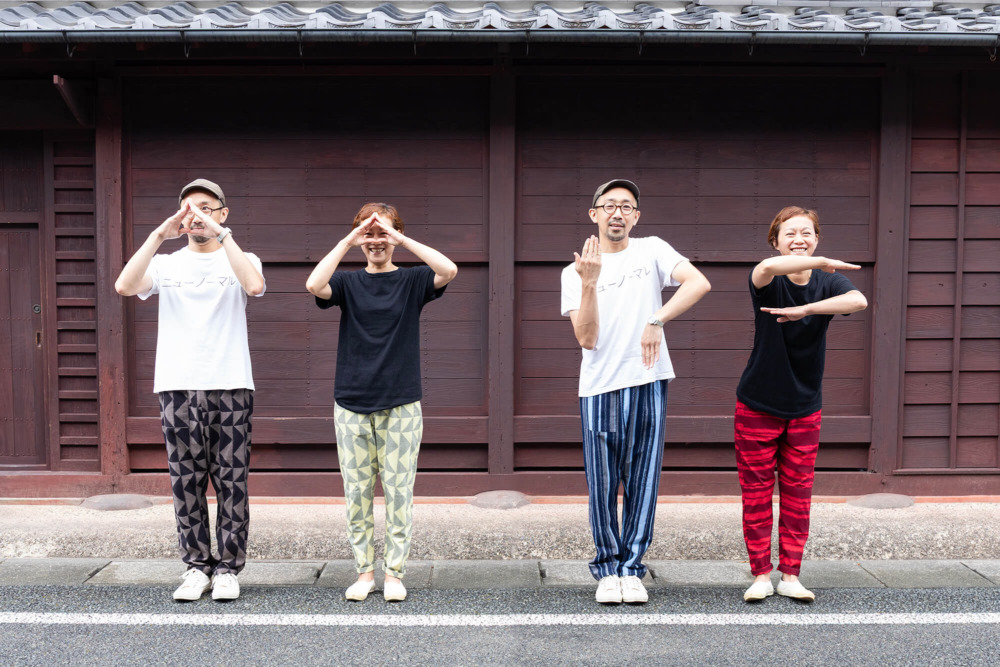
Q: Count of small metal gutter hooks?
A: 9